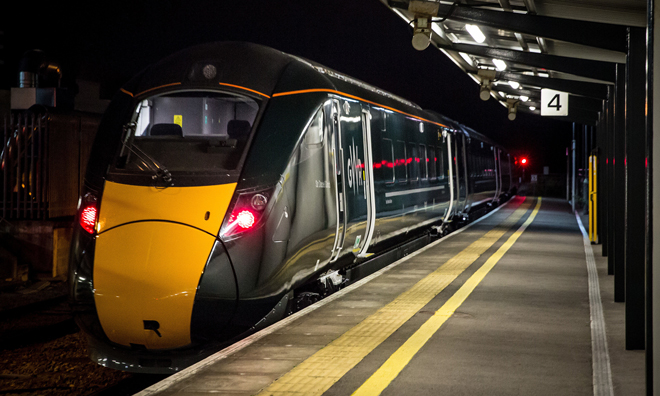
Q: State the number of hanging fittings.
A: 3